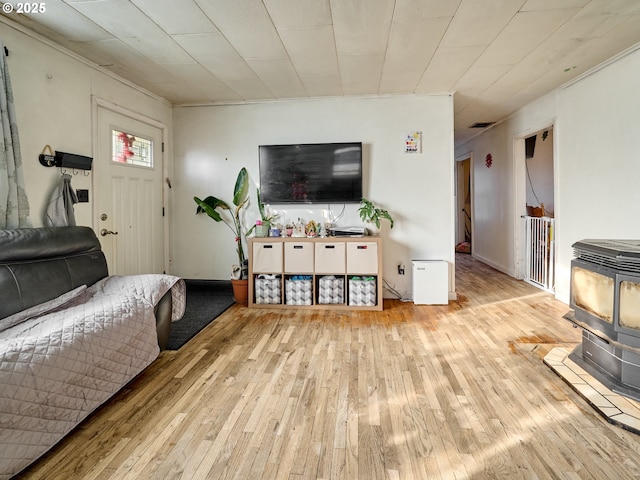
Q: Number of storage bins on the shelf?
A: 8